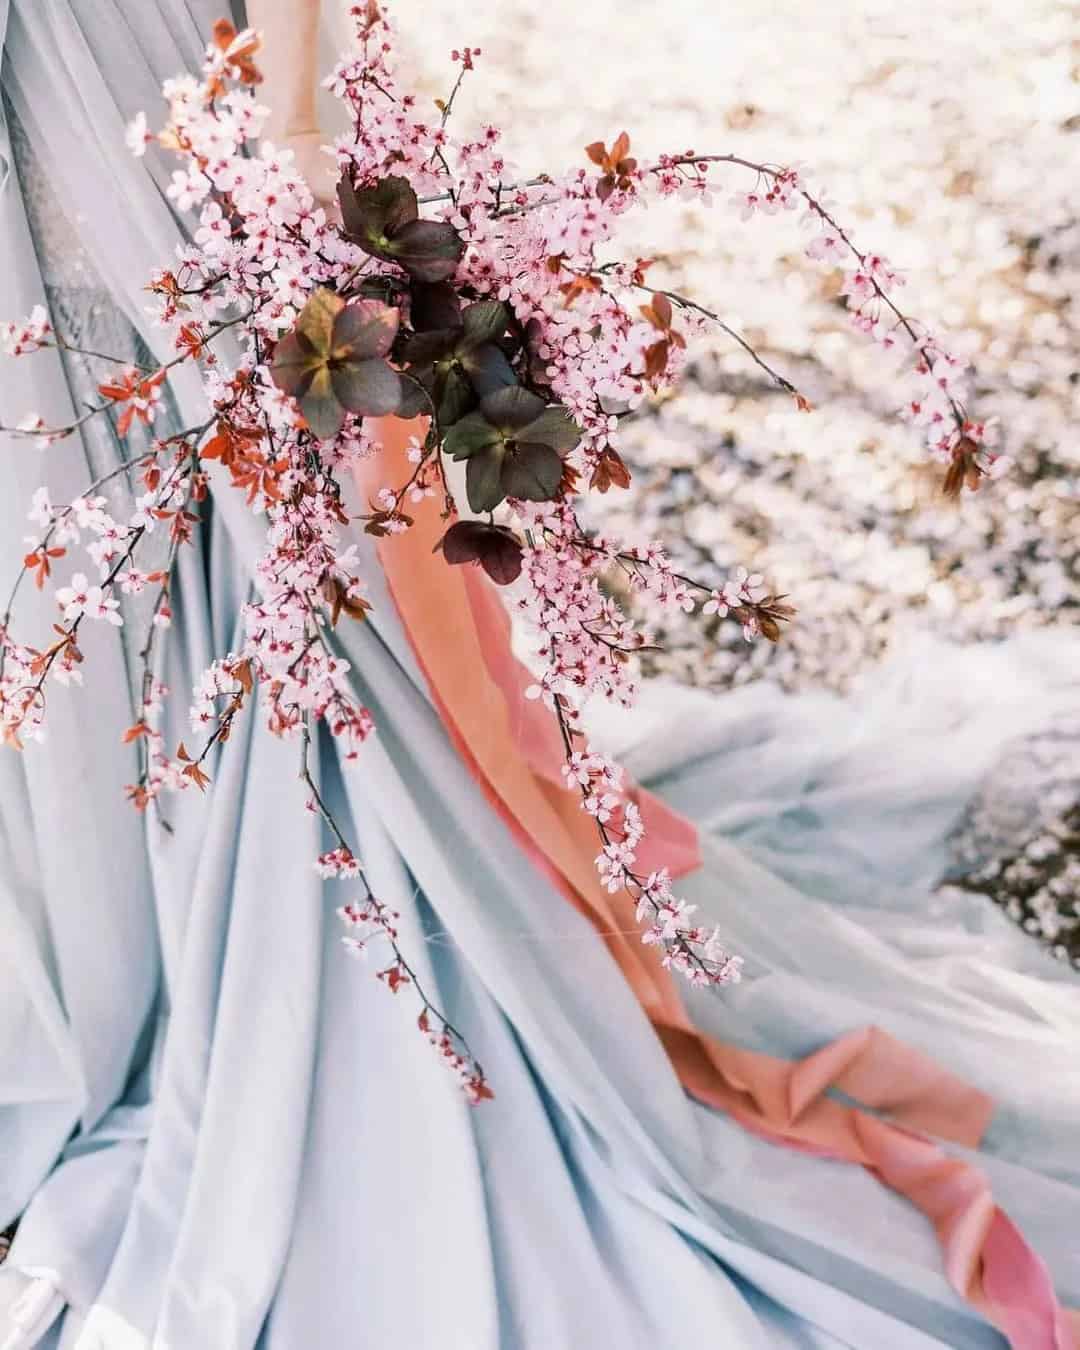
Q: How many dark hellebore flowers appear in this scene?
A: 5